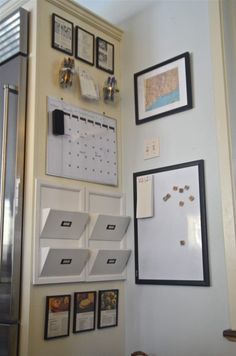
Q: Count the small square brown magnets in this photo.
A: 8